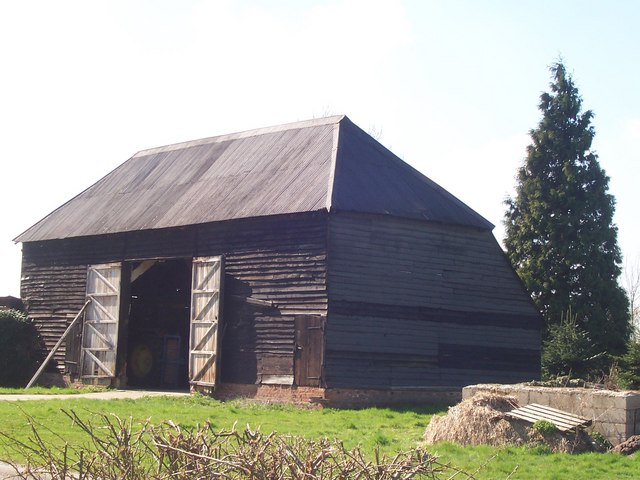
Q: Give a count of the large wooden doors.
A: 2